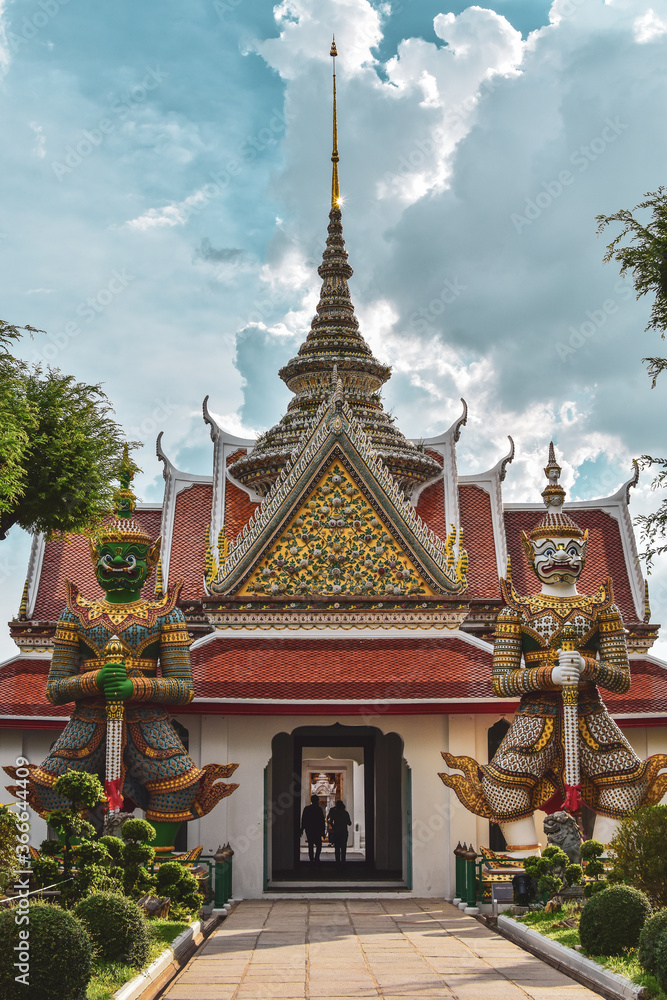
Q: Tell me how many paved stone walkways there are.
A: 1